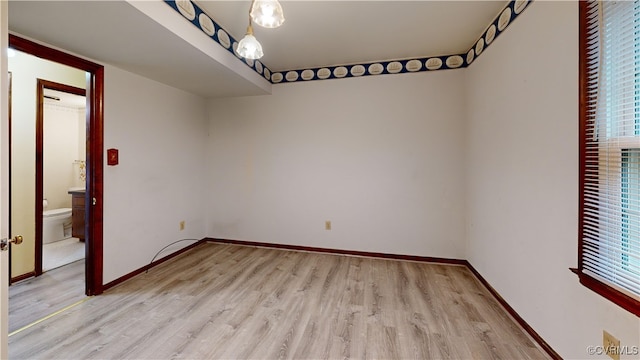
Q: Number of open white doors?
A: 1